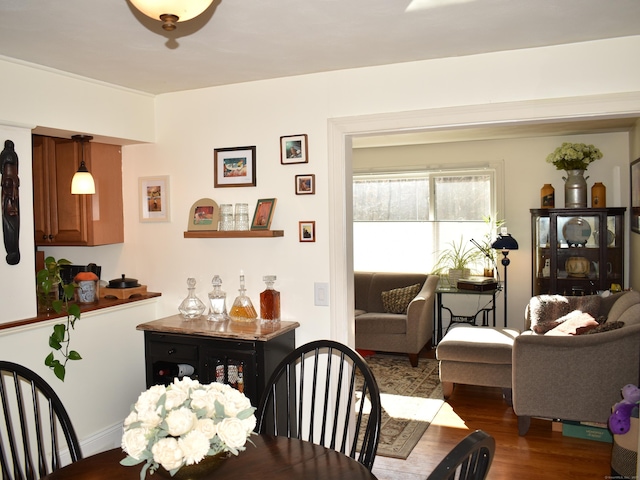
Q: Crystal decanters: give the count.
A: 4